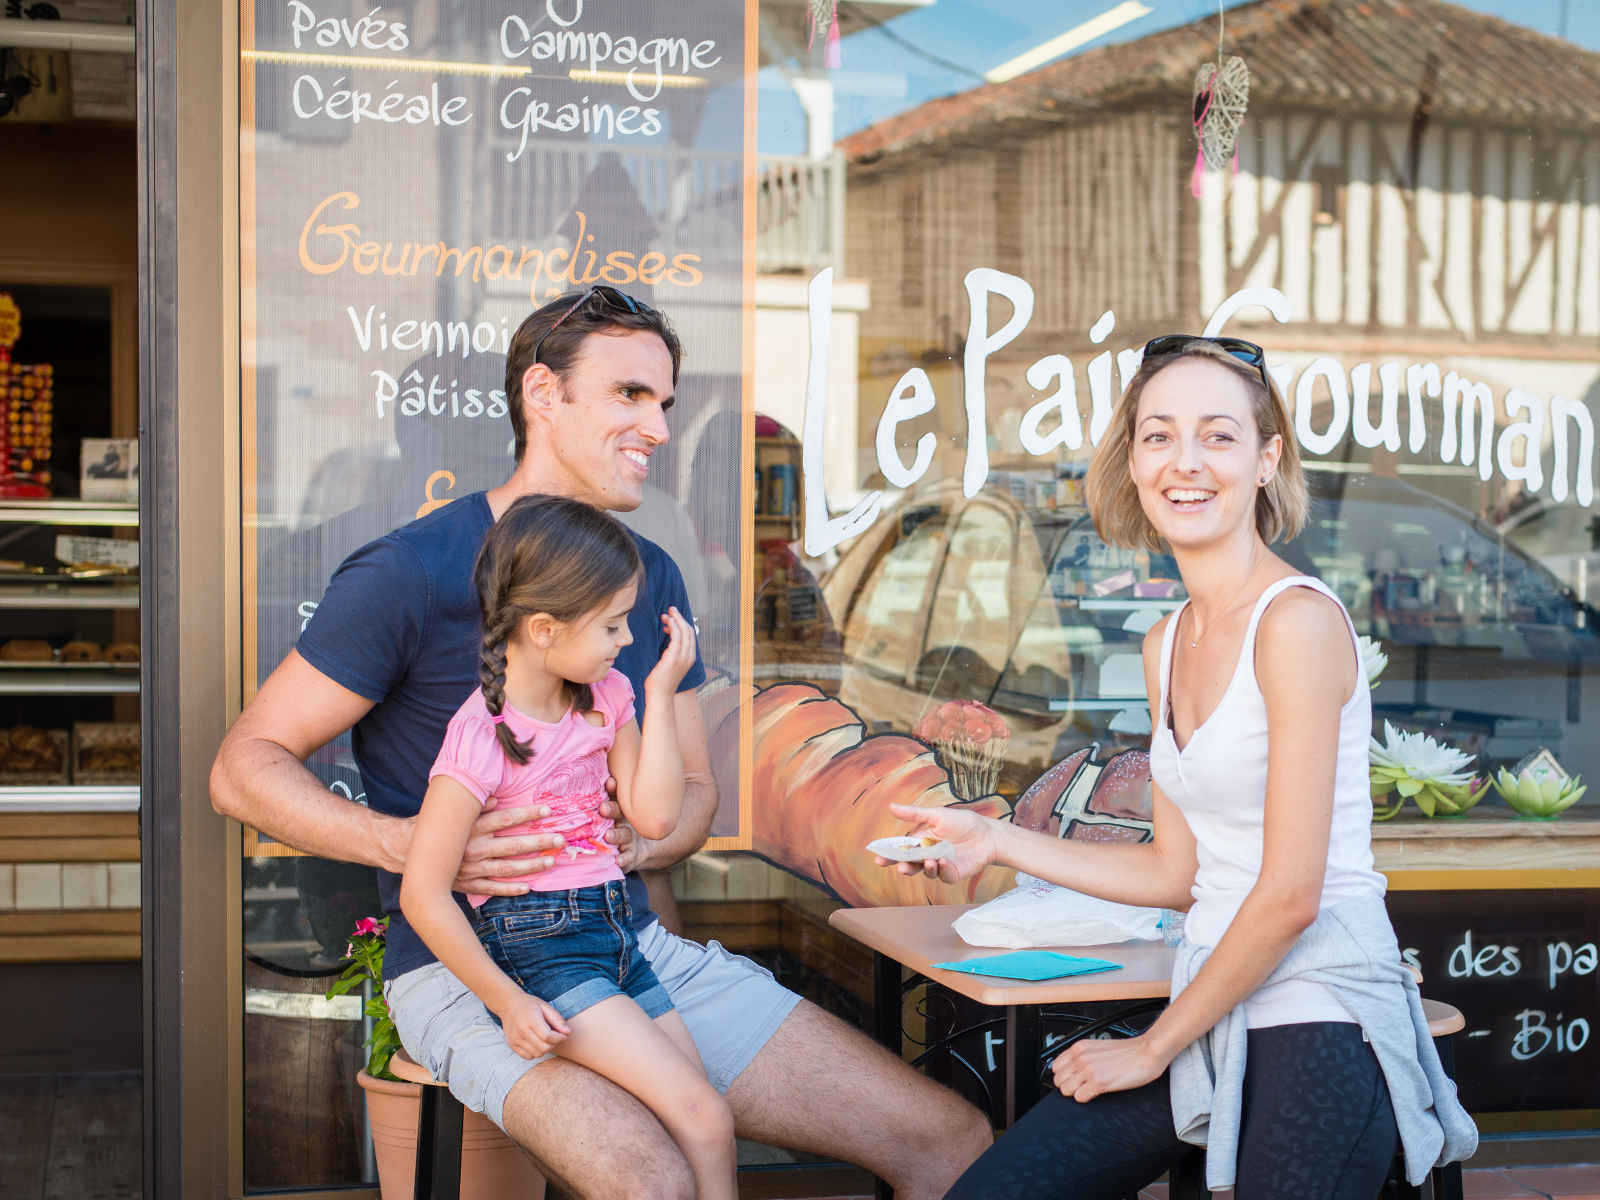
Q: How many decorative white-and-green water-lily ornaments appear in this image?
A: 3